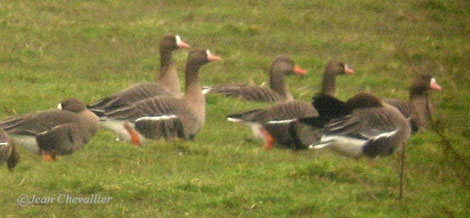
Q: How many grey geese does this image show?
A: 8